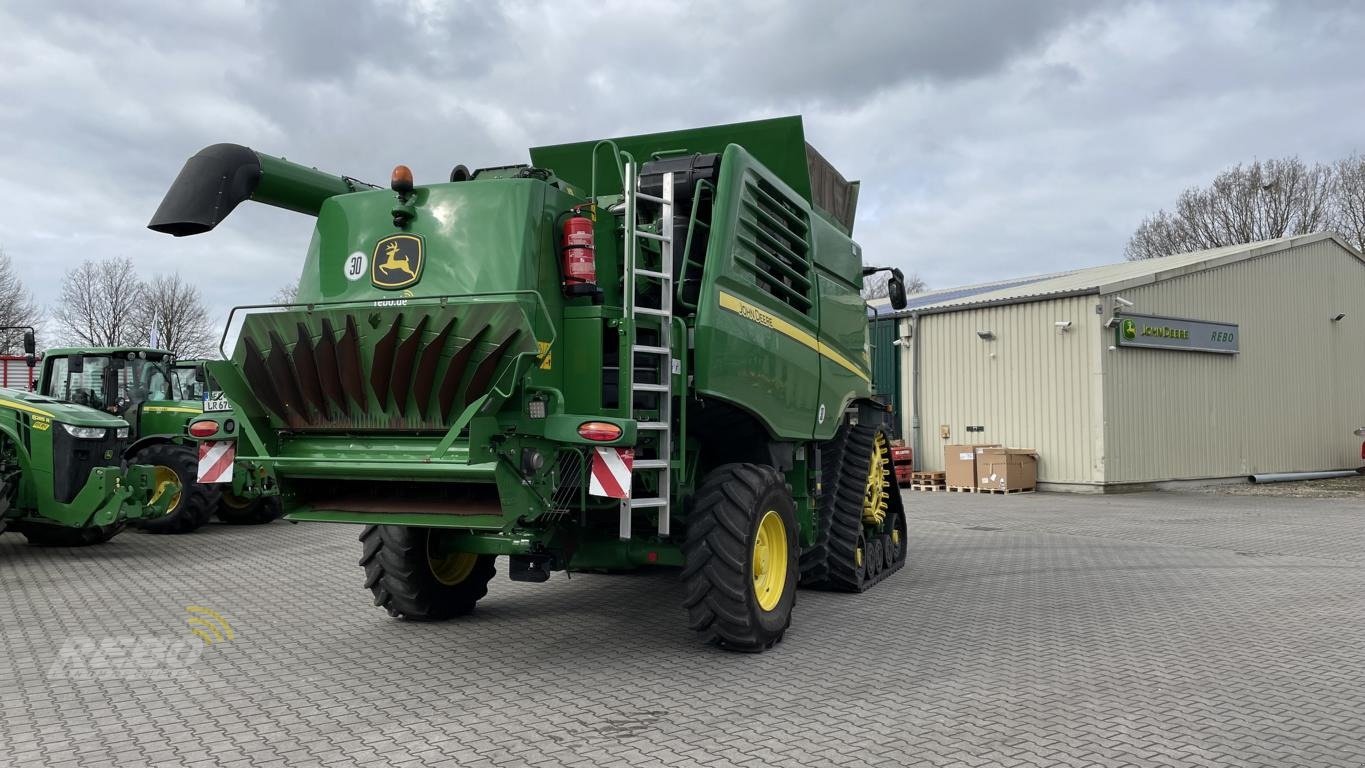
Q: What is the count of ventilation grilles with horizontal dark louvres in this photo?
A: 1